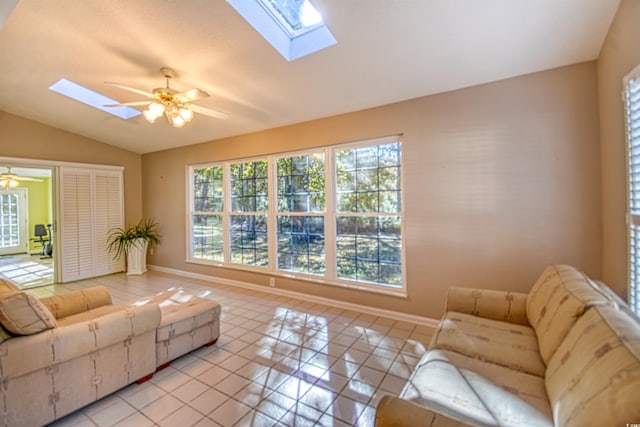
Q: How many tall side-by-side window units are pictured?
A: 4